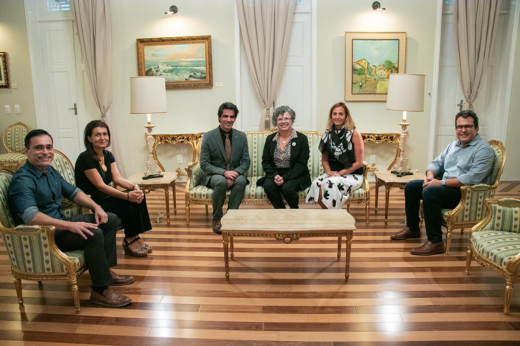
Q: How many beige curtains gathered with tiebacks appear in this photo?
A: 3